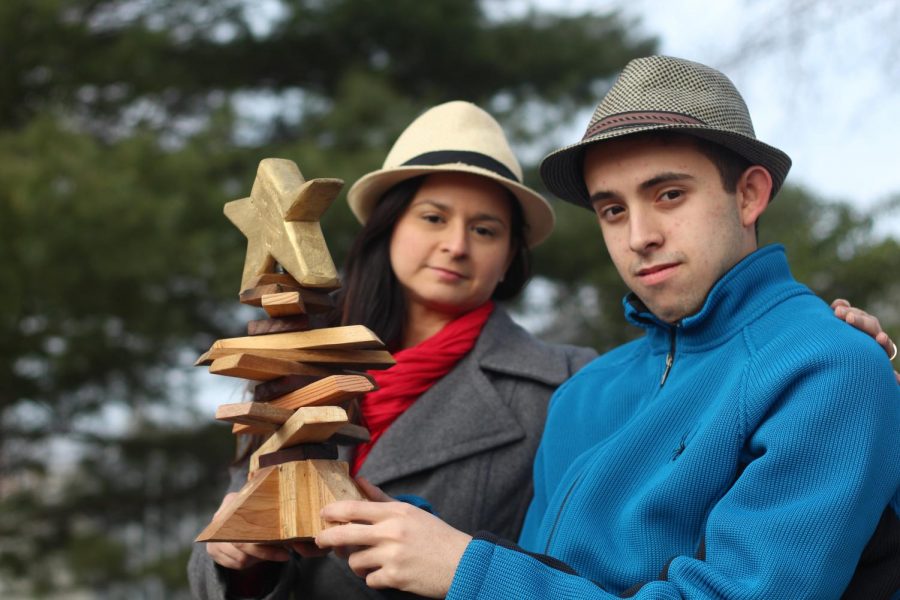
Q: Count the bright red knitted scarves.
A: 1